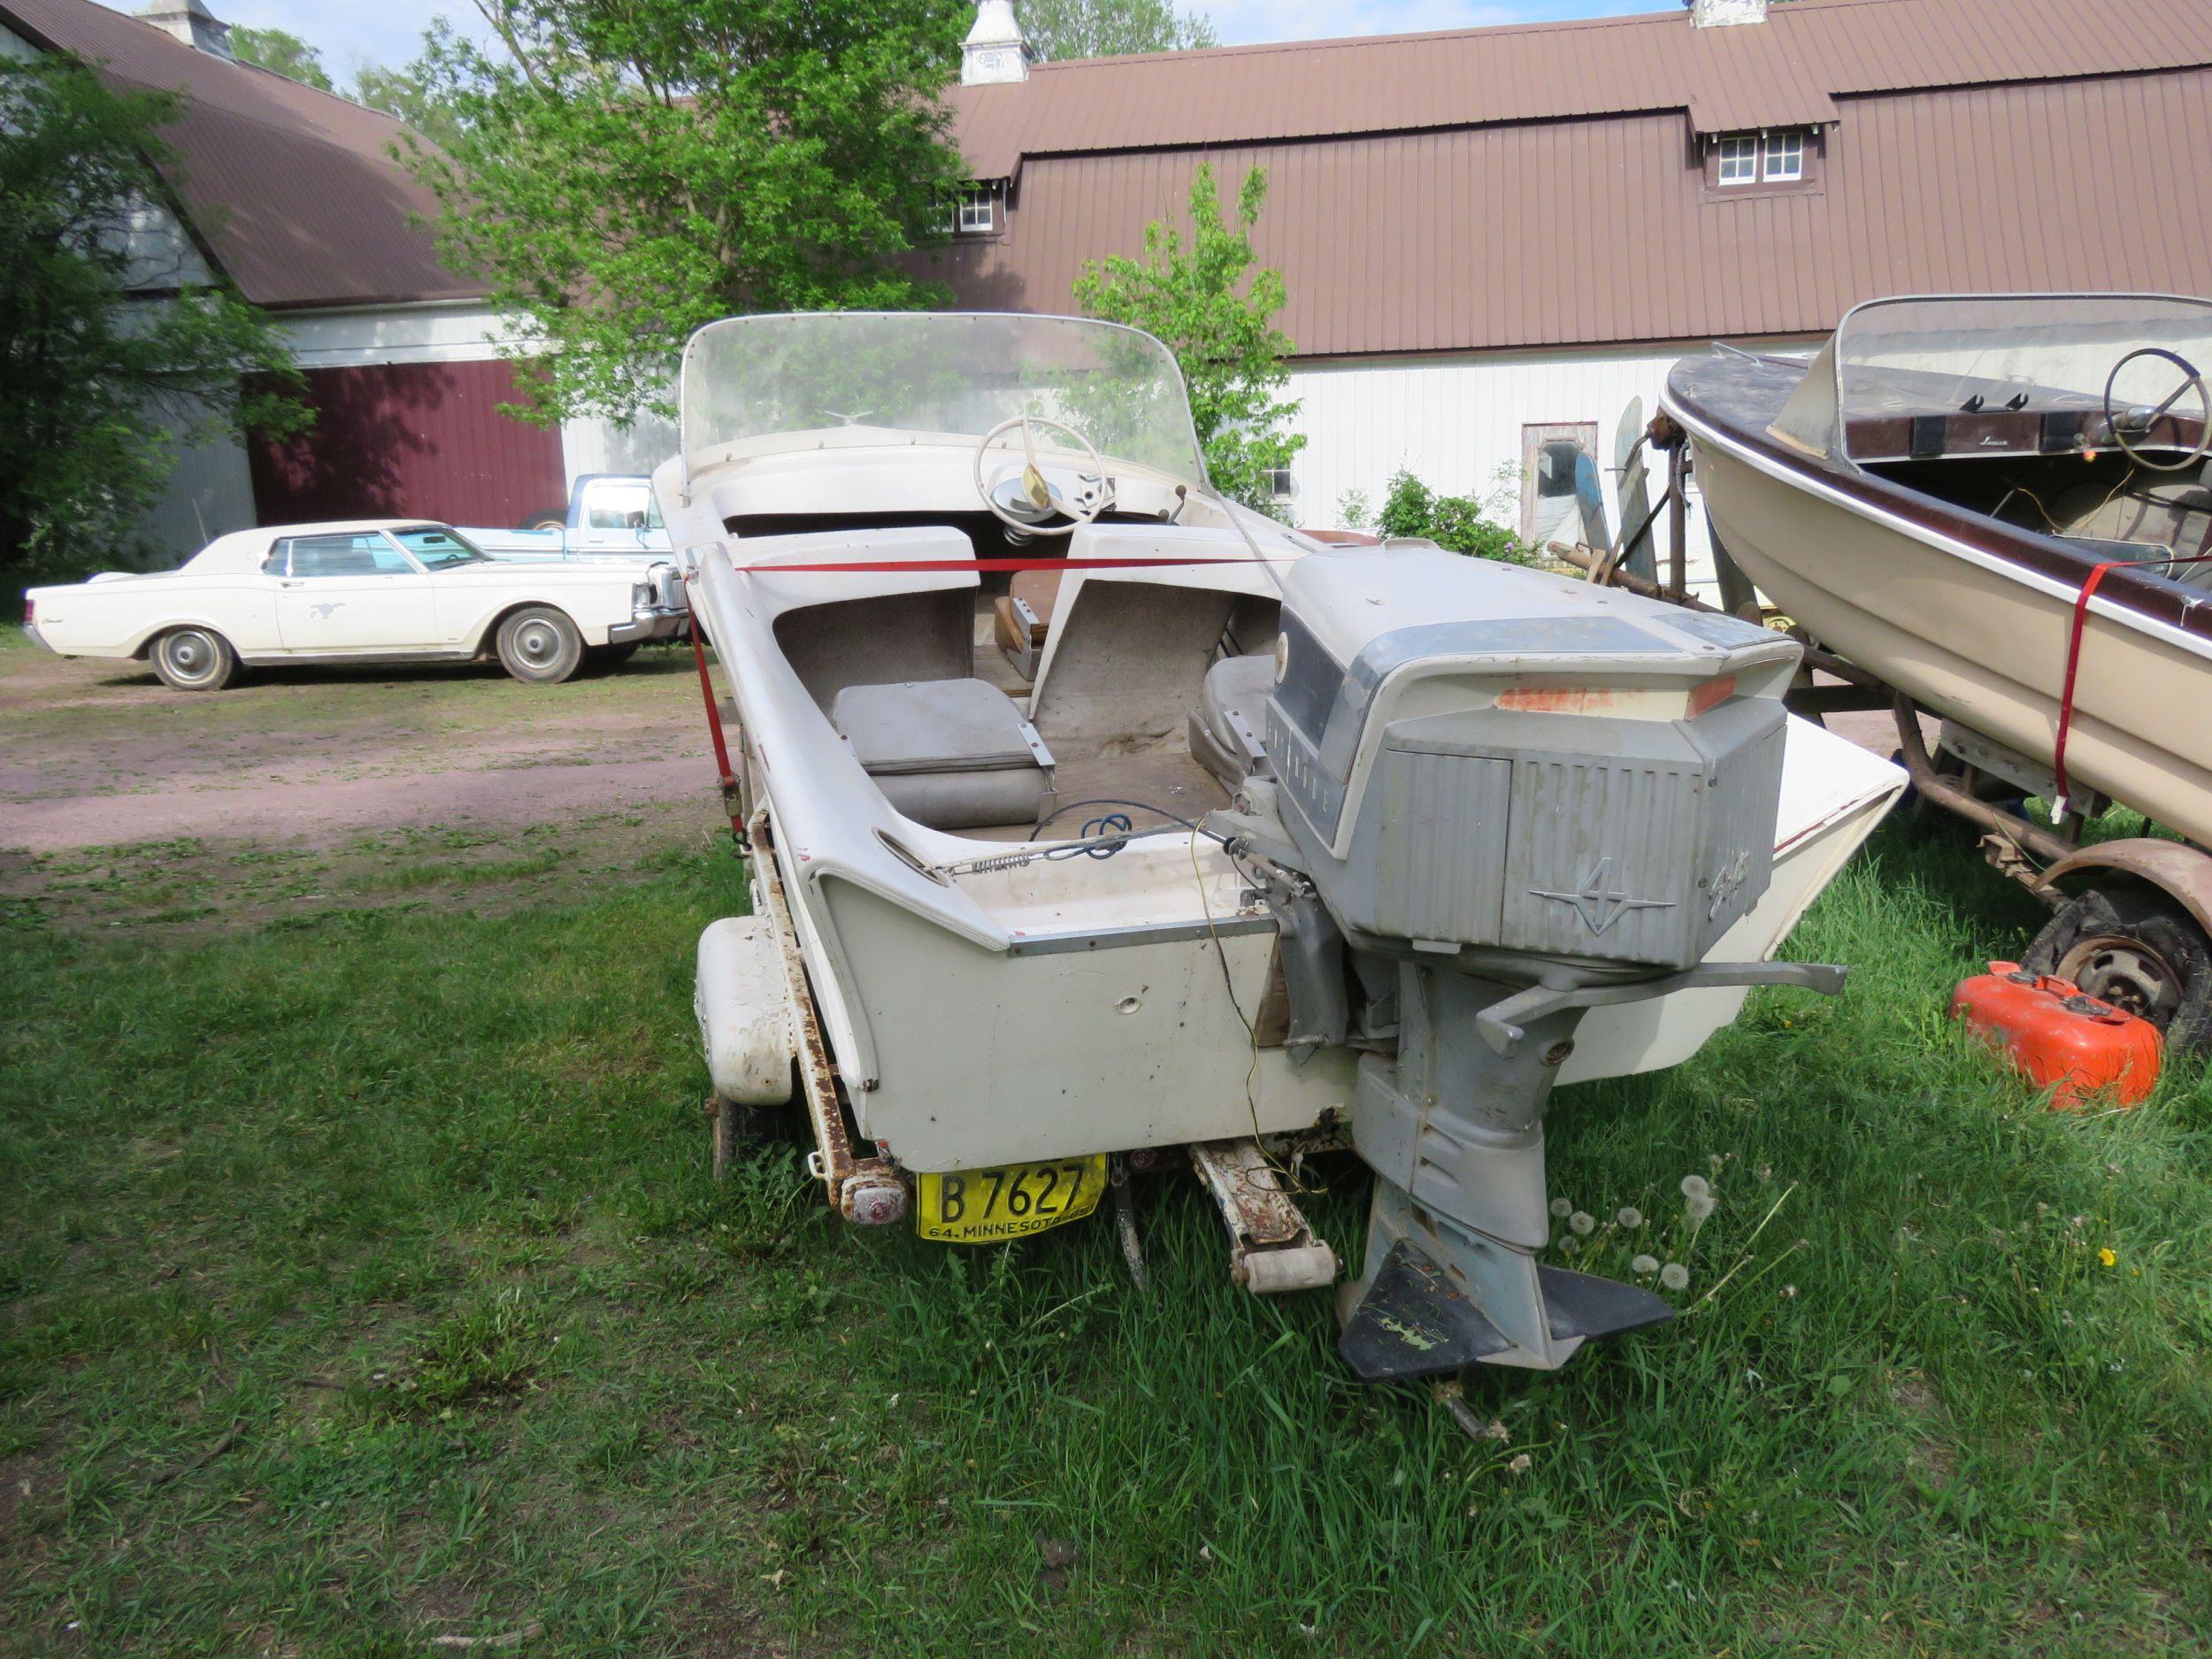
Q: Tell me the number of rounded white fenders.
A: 1